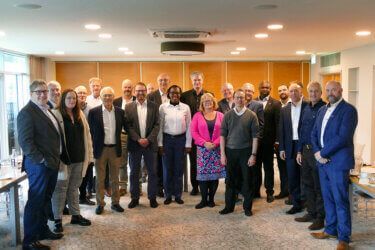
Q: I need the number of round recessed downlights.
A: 12